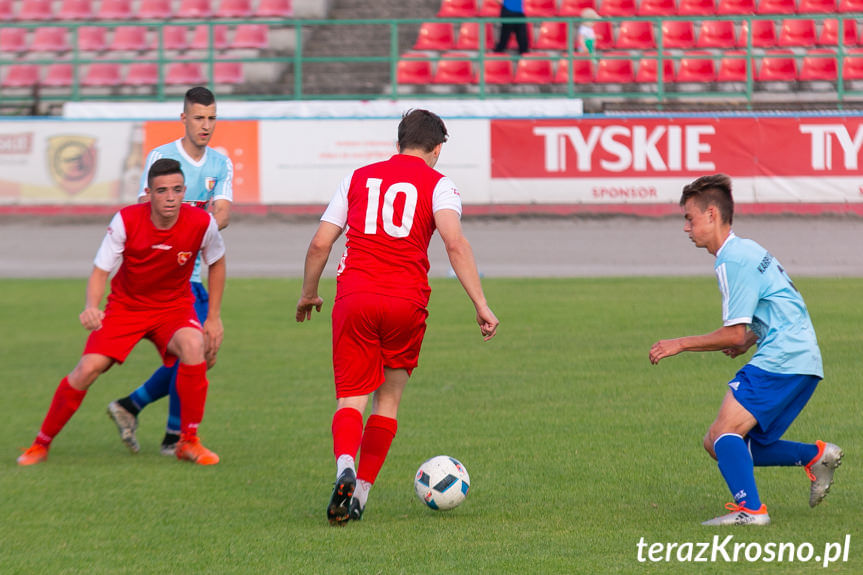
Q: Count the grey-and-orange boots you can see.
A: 2